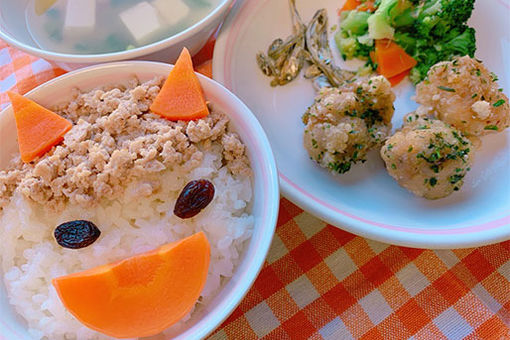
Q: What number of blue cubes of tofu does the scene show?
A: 0